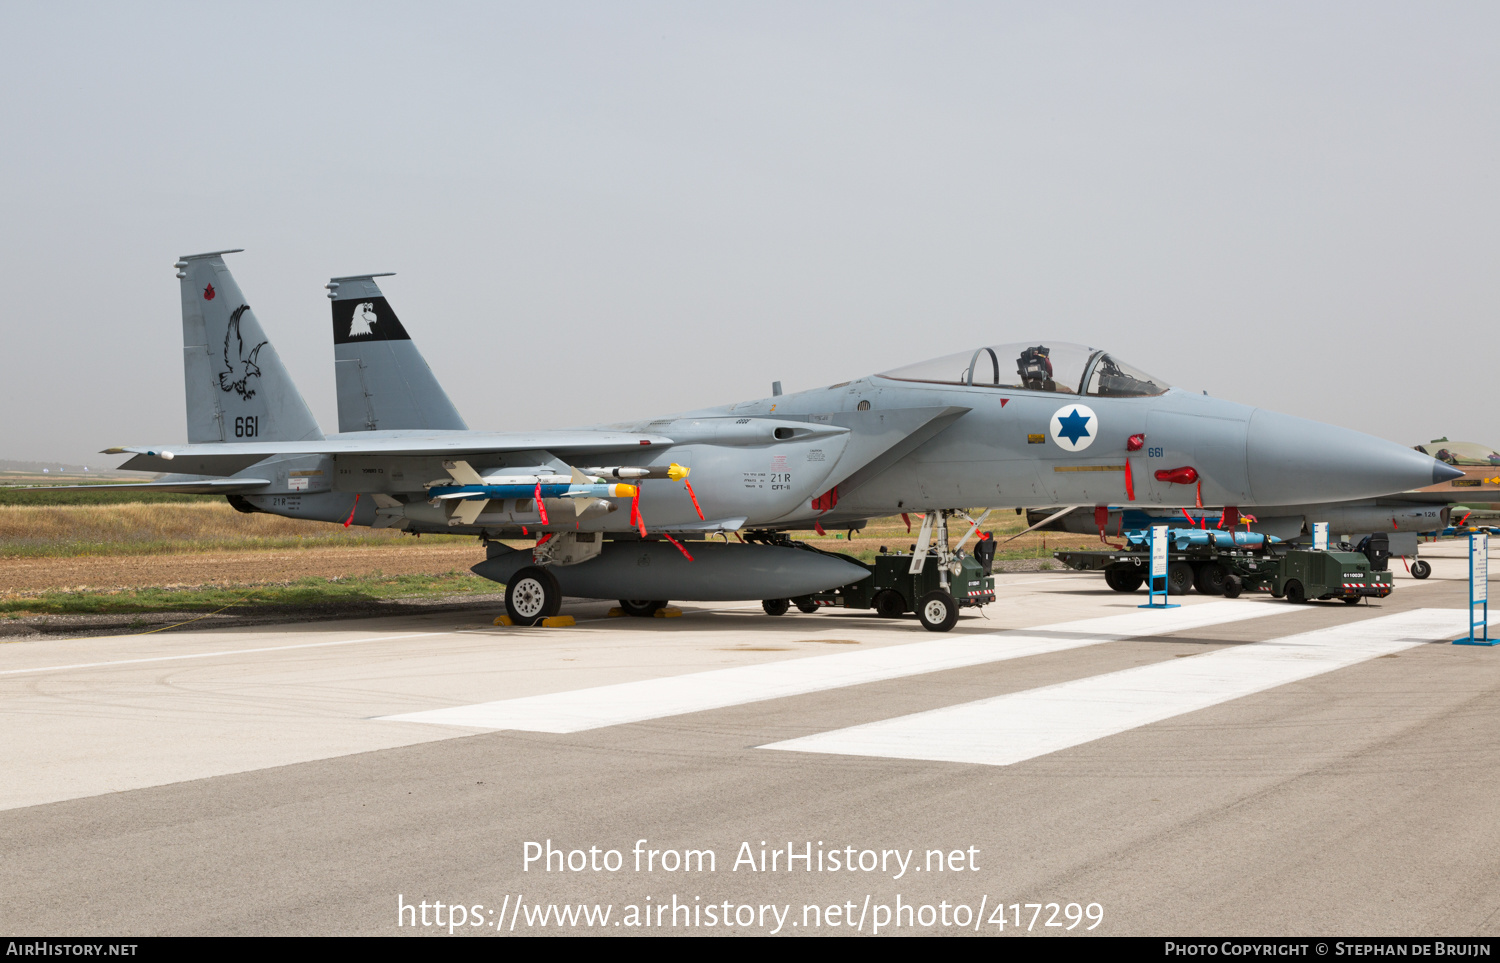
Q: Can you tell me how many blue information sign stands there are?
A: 3